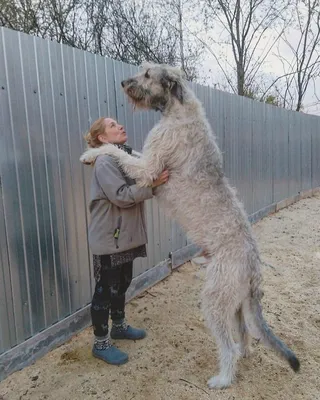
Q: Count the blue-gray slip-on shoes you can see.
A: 2